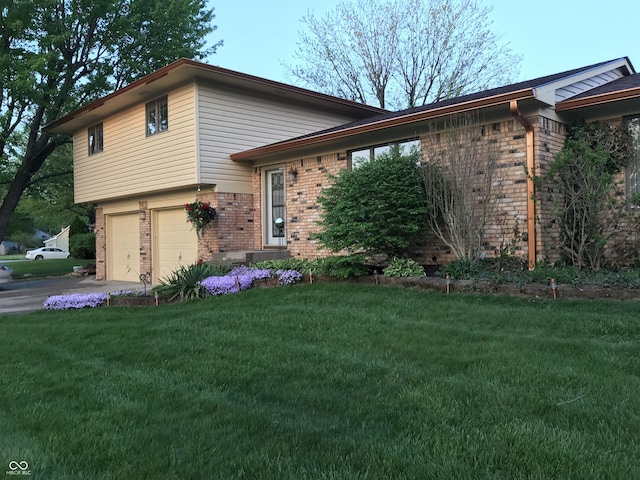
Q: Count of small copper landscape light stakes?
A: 7